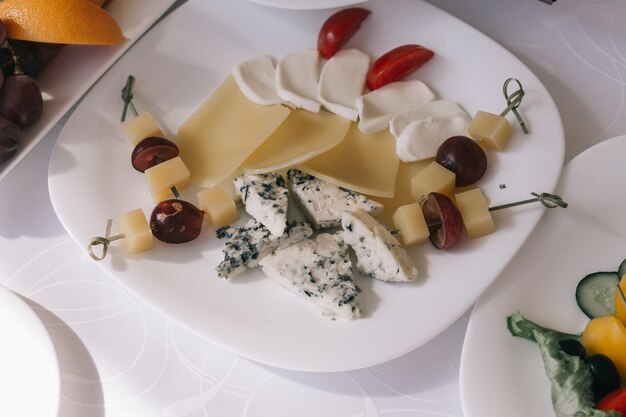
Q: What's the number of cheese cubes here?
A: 8